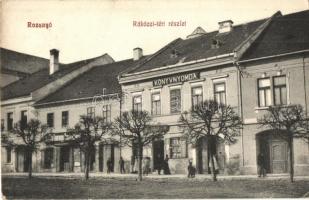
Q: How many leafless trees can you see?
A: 5